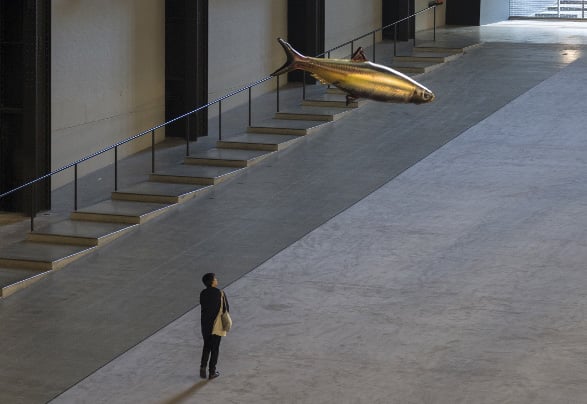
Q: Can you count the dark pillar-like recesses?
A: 5